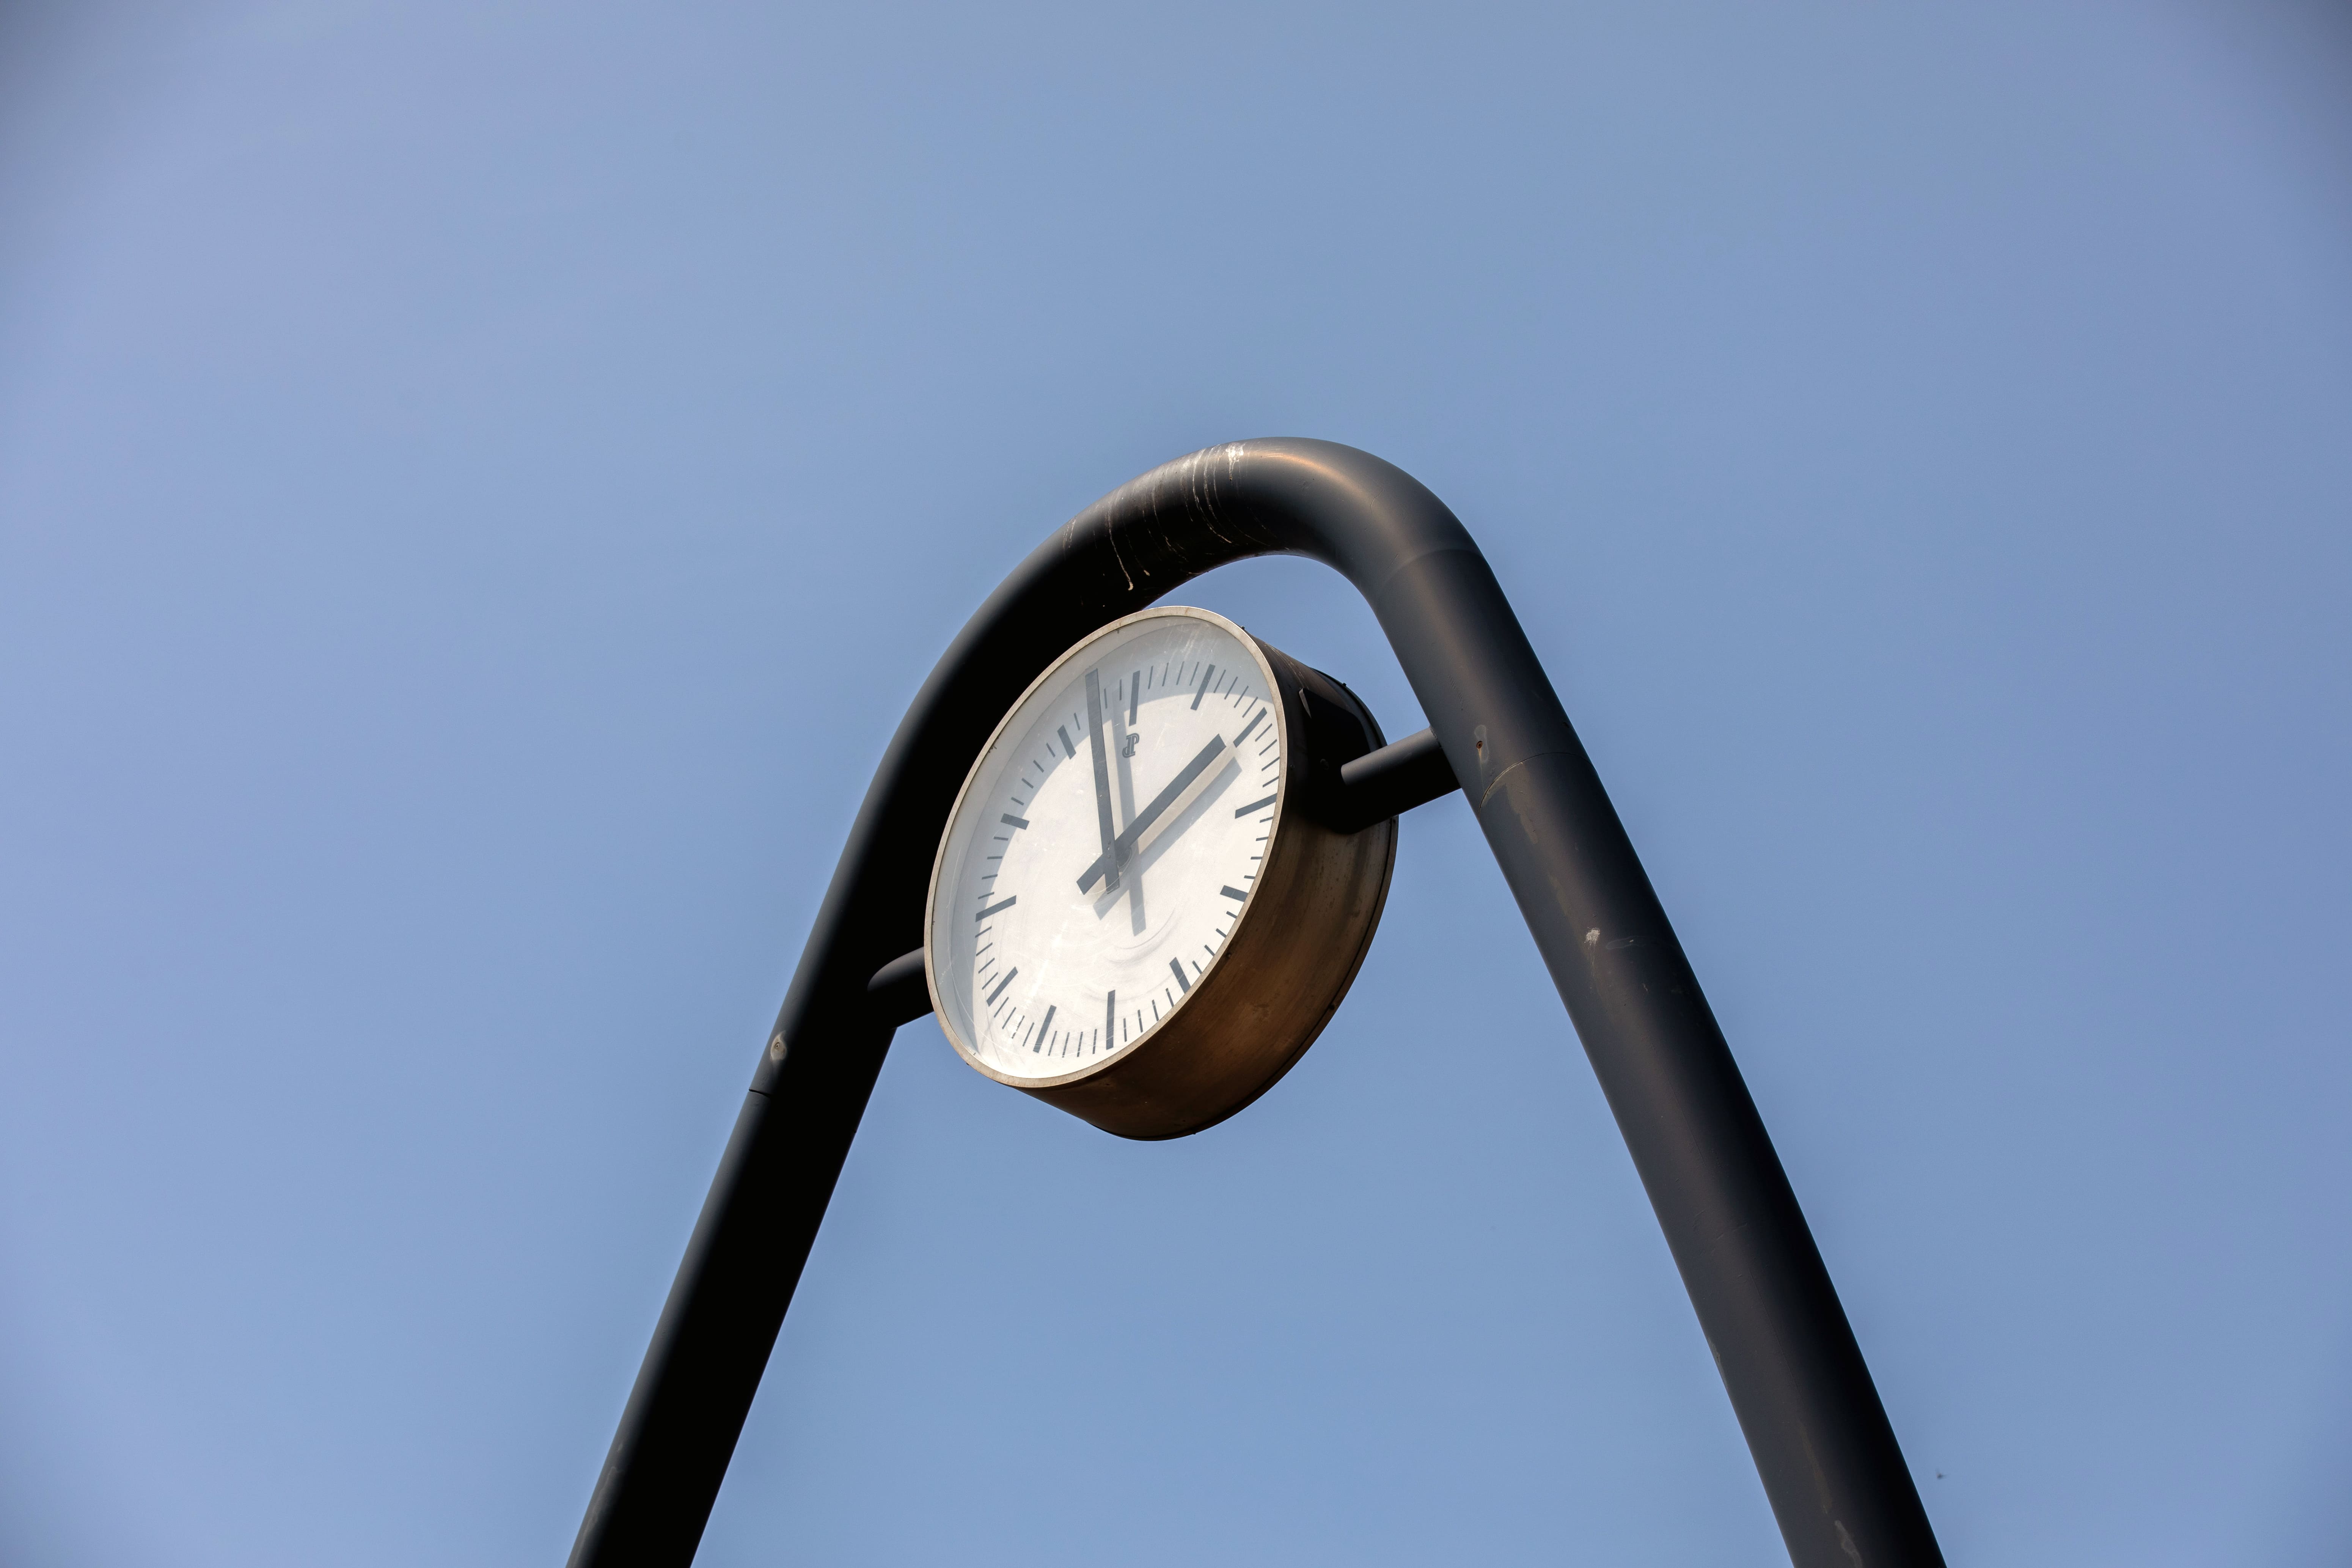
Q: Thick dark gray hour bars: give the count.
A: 12